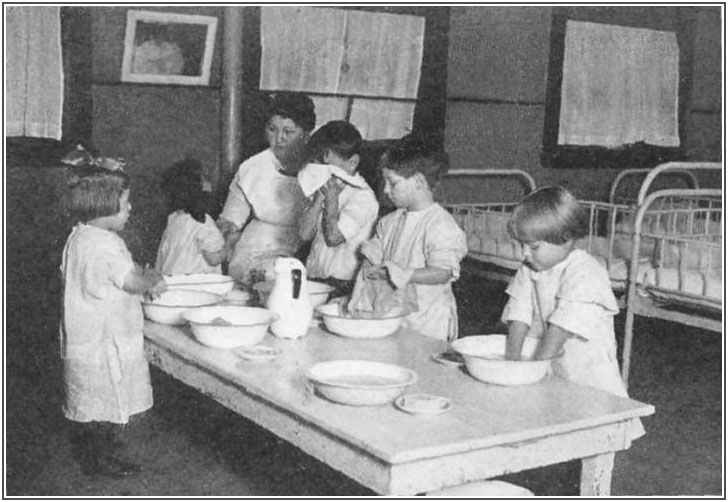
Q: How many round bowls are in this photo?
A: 7